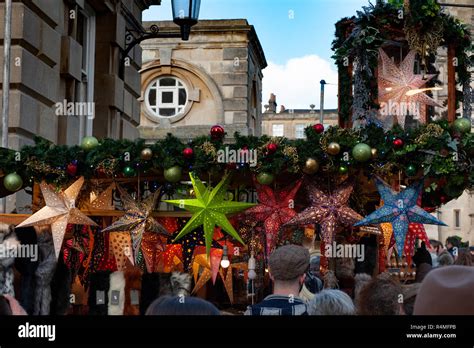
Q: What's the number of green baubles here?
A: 9